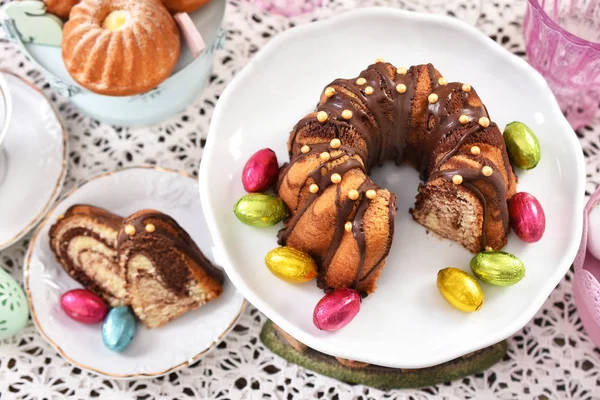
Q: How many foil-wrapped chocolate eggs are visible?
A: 10